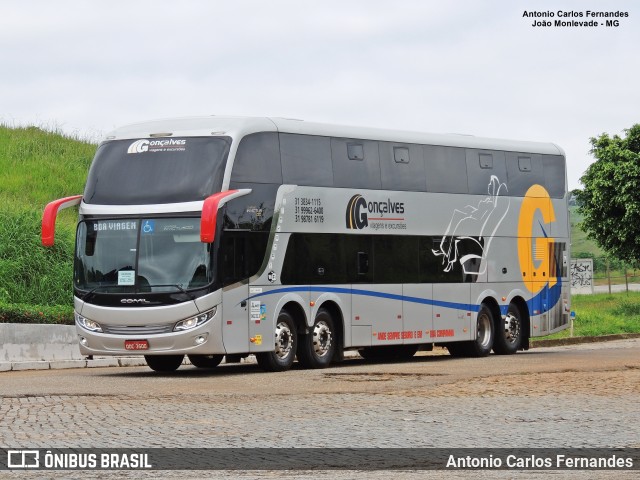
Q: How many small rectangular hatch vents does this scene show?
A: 4